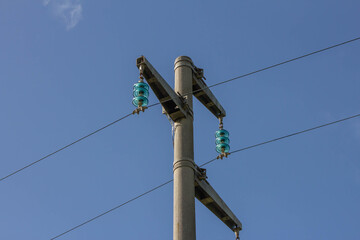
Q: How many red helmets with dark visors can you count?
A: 0